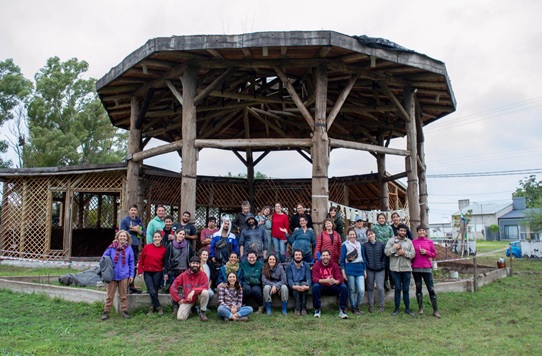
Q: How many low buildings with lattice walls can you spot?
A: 1